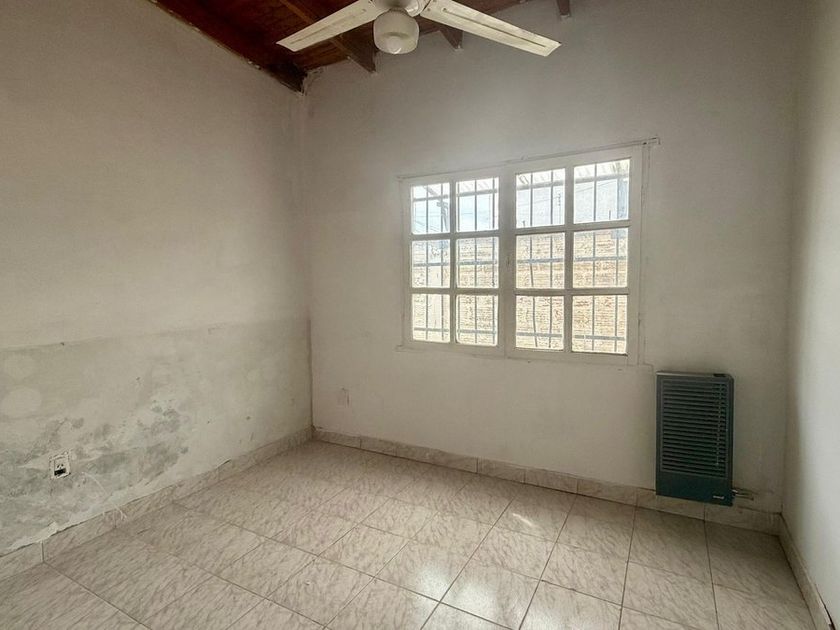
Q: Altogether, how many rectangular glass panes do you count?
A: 12